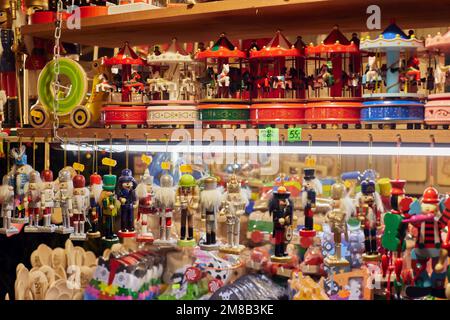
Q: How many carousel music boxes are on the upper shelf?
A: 7